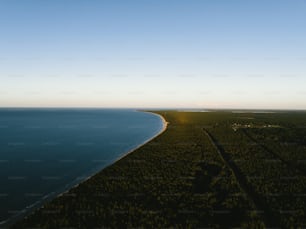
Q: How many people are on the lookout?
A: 0